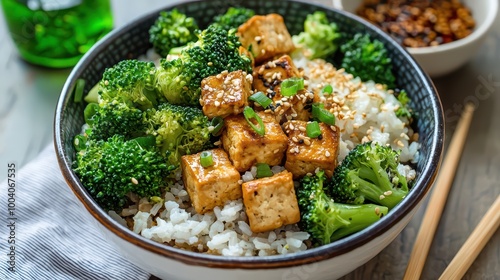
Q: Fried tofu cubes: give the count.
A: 8